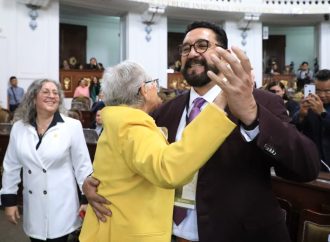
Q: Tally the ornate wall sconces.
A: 3